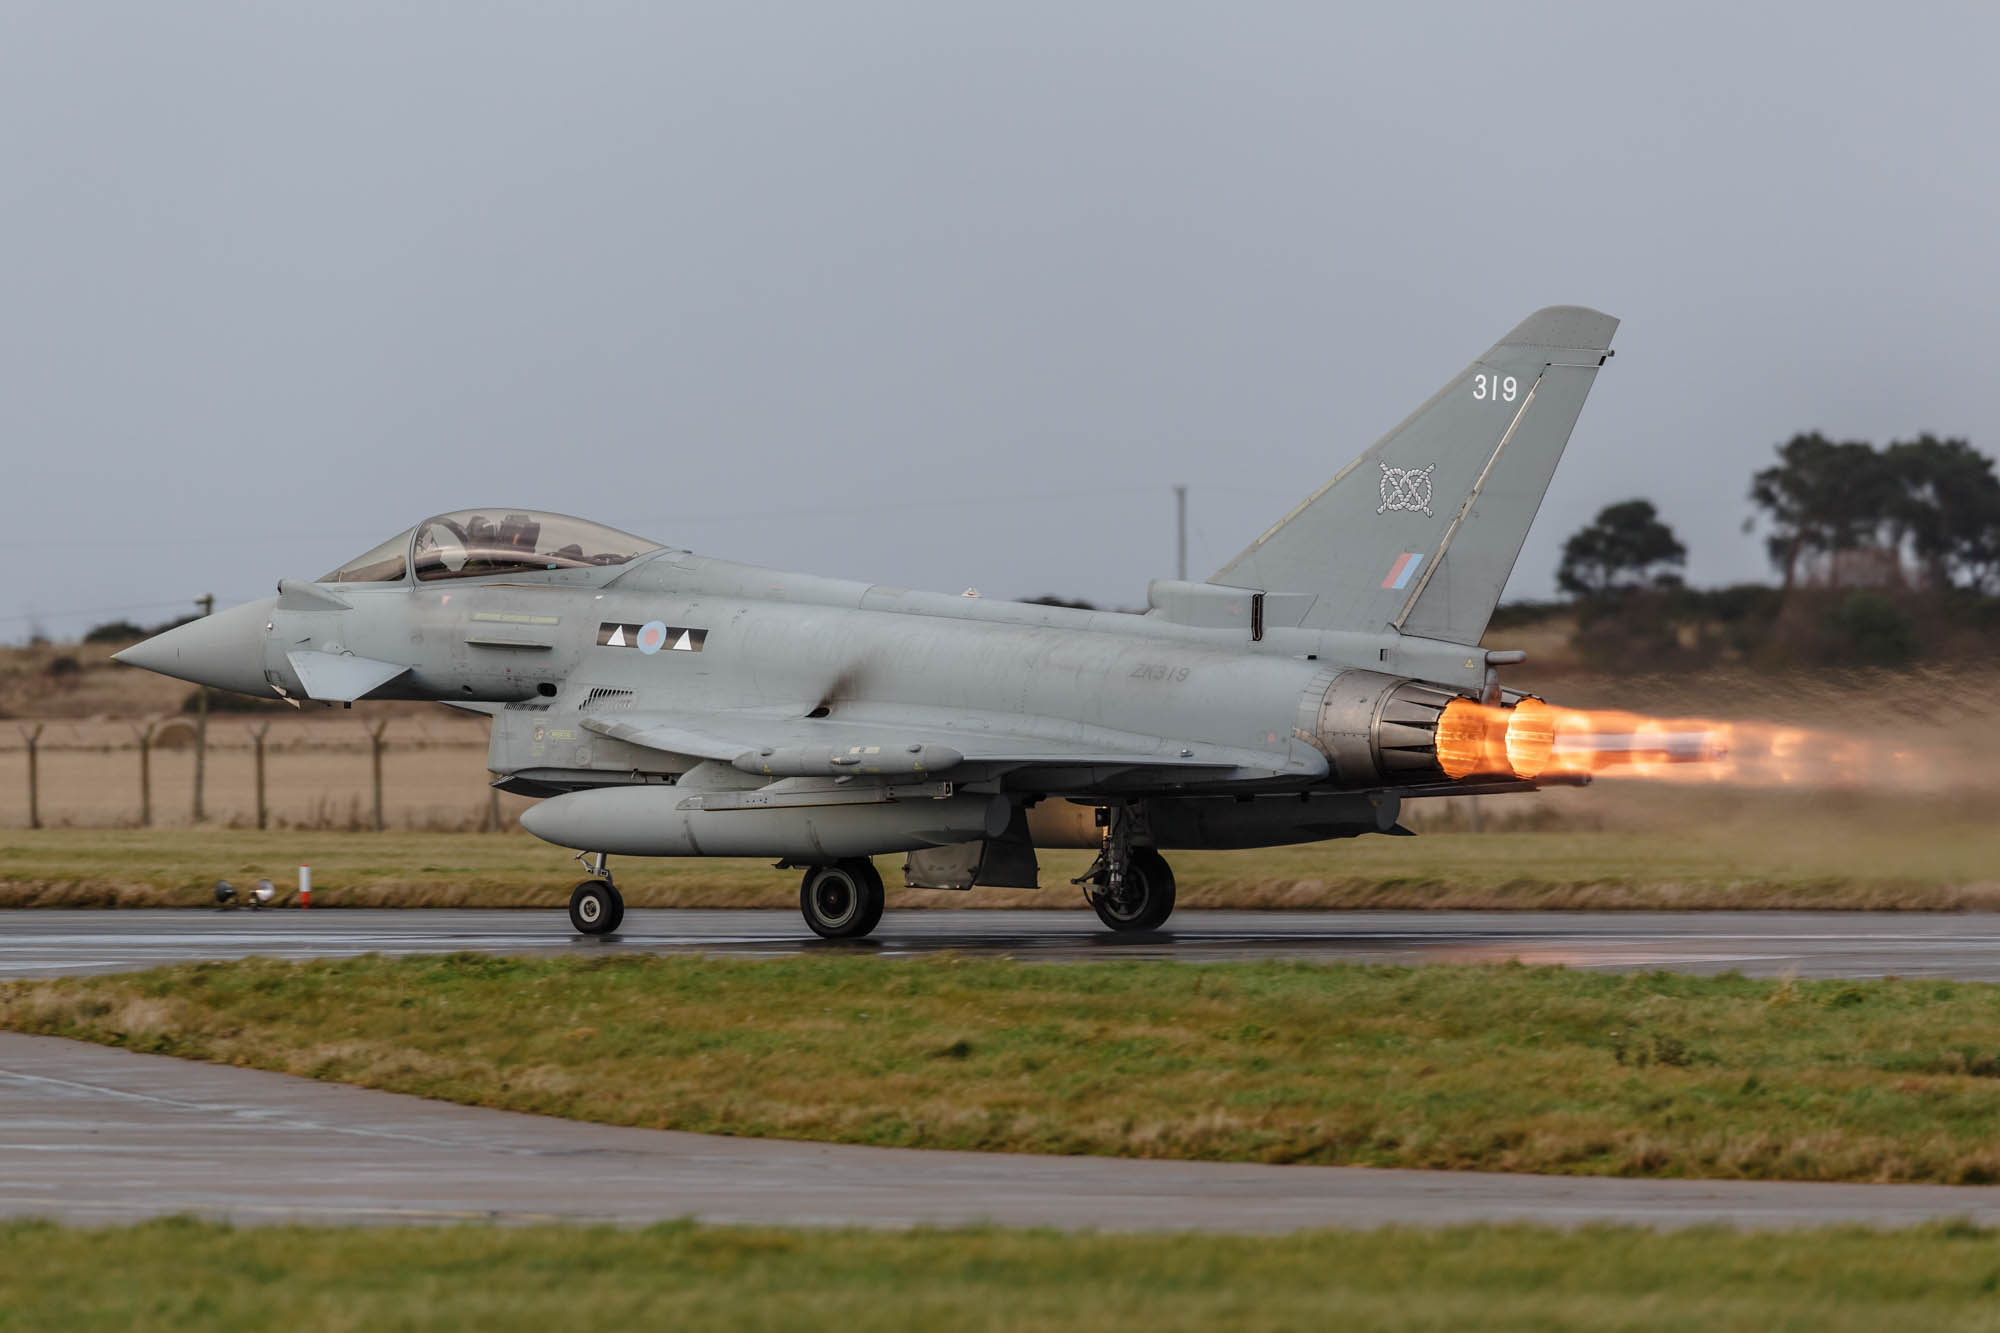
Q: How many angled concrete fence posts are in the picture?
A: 4